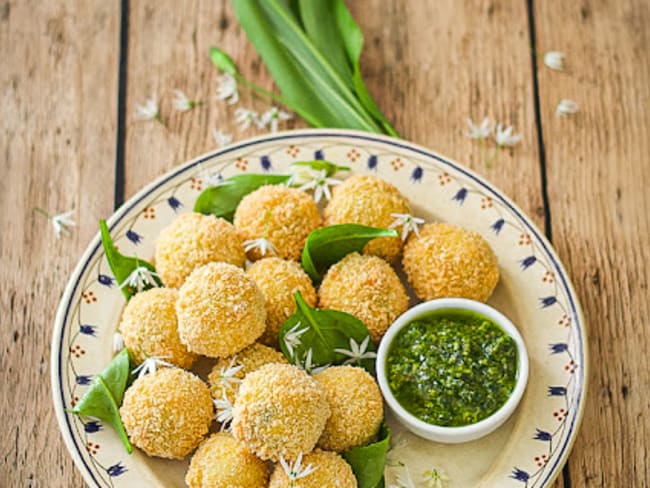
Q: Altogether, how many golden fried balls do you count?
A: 14